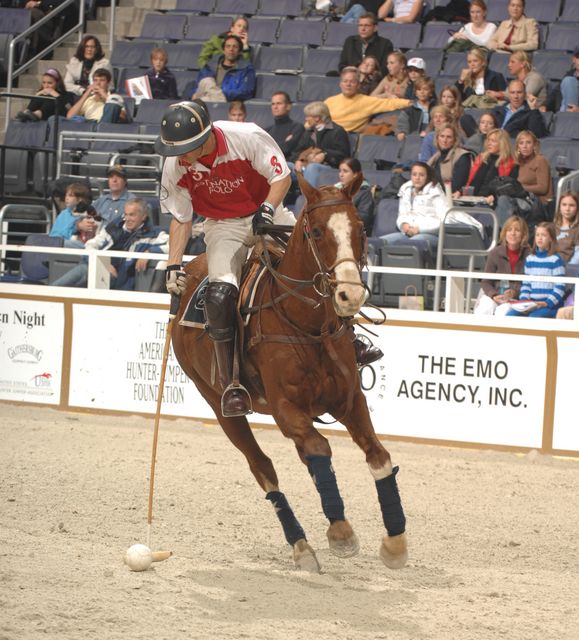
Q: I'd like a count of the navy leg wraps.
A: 3